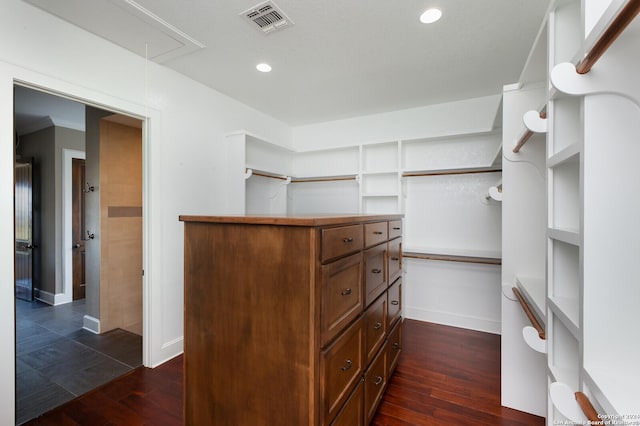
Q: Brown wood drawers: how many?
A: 12